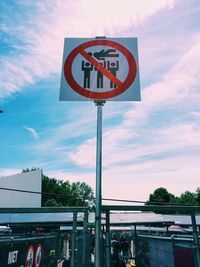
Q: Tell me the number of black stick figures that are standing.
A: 3